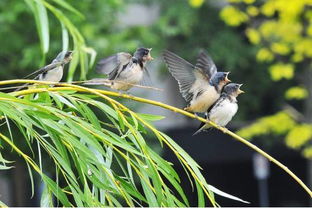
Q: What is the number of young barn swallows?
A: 4